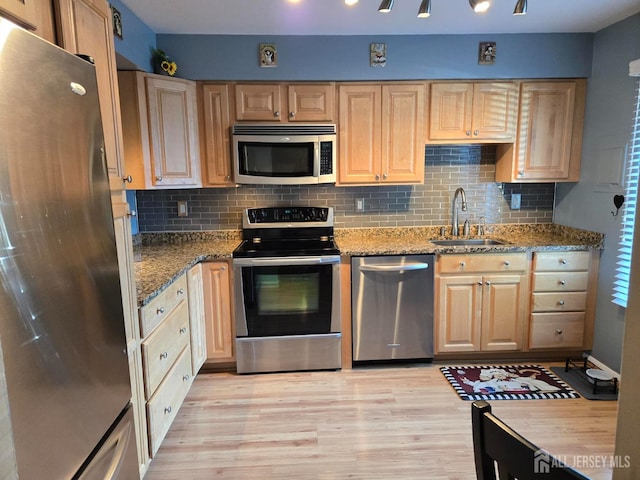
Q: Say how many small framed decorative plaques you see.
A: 4